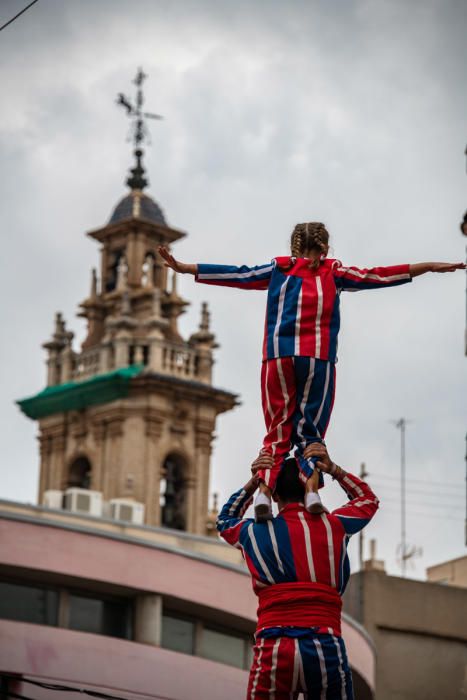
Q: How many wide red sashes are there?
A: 1